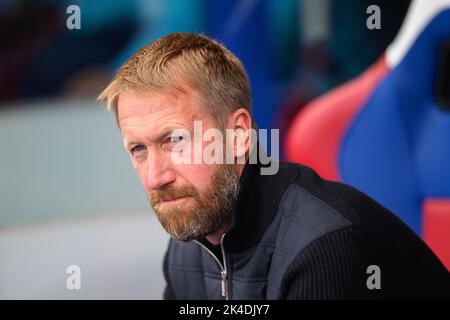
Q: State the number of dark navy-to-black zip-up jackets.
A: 1